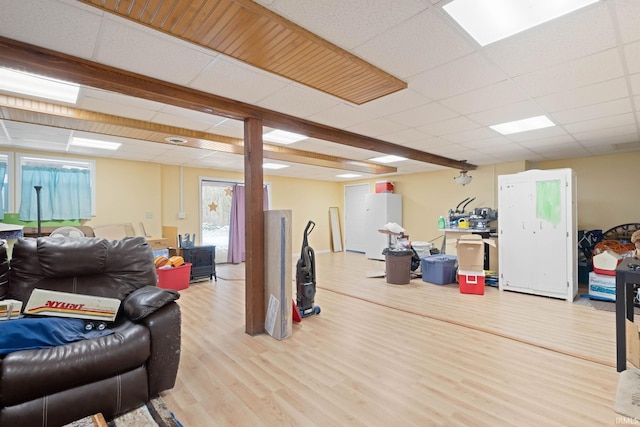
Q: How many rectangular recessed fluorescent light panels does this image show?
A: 8